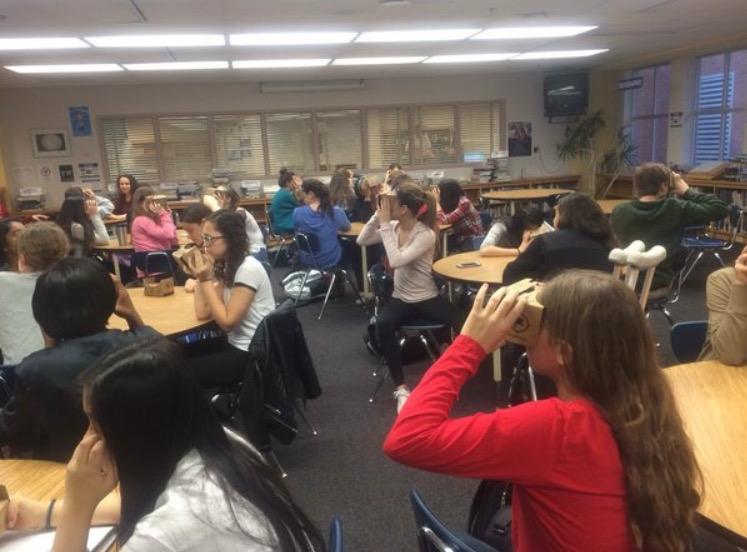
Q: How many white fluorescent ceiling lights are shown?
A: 11